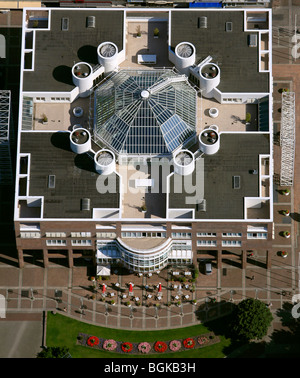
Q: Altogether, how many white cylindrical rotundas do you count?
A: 8